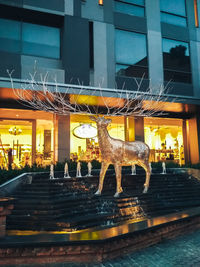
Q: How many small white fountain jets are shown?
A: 7